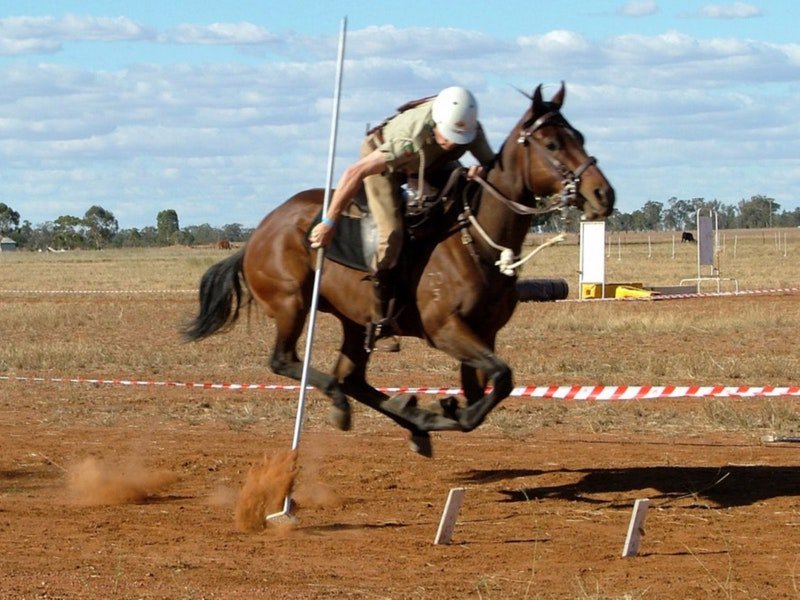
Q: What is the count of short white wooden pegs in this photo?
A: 2